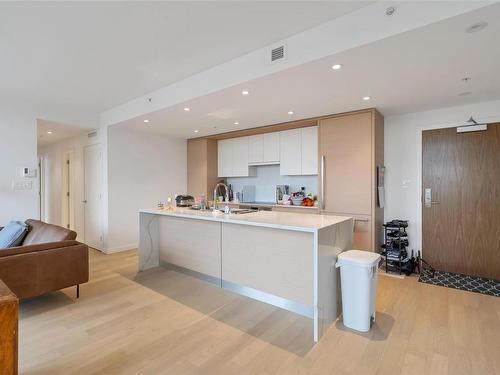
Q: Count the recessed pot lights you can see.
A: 9